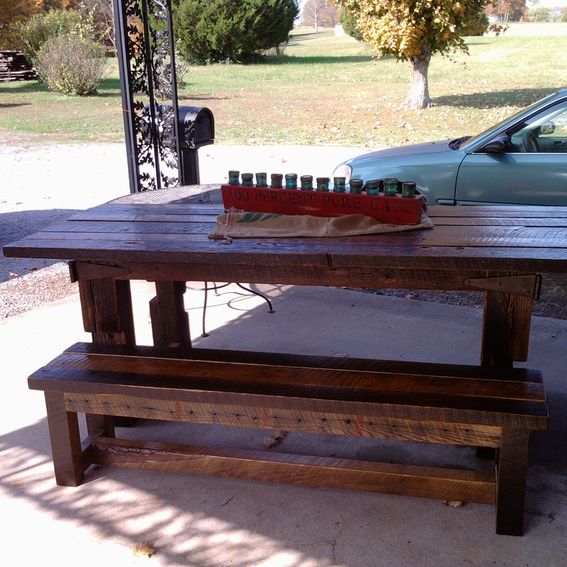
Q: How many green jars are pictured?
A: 12